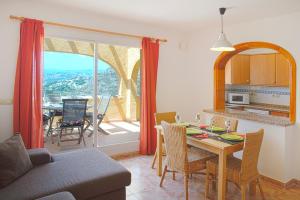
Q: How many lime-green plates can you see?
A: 4